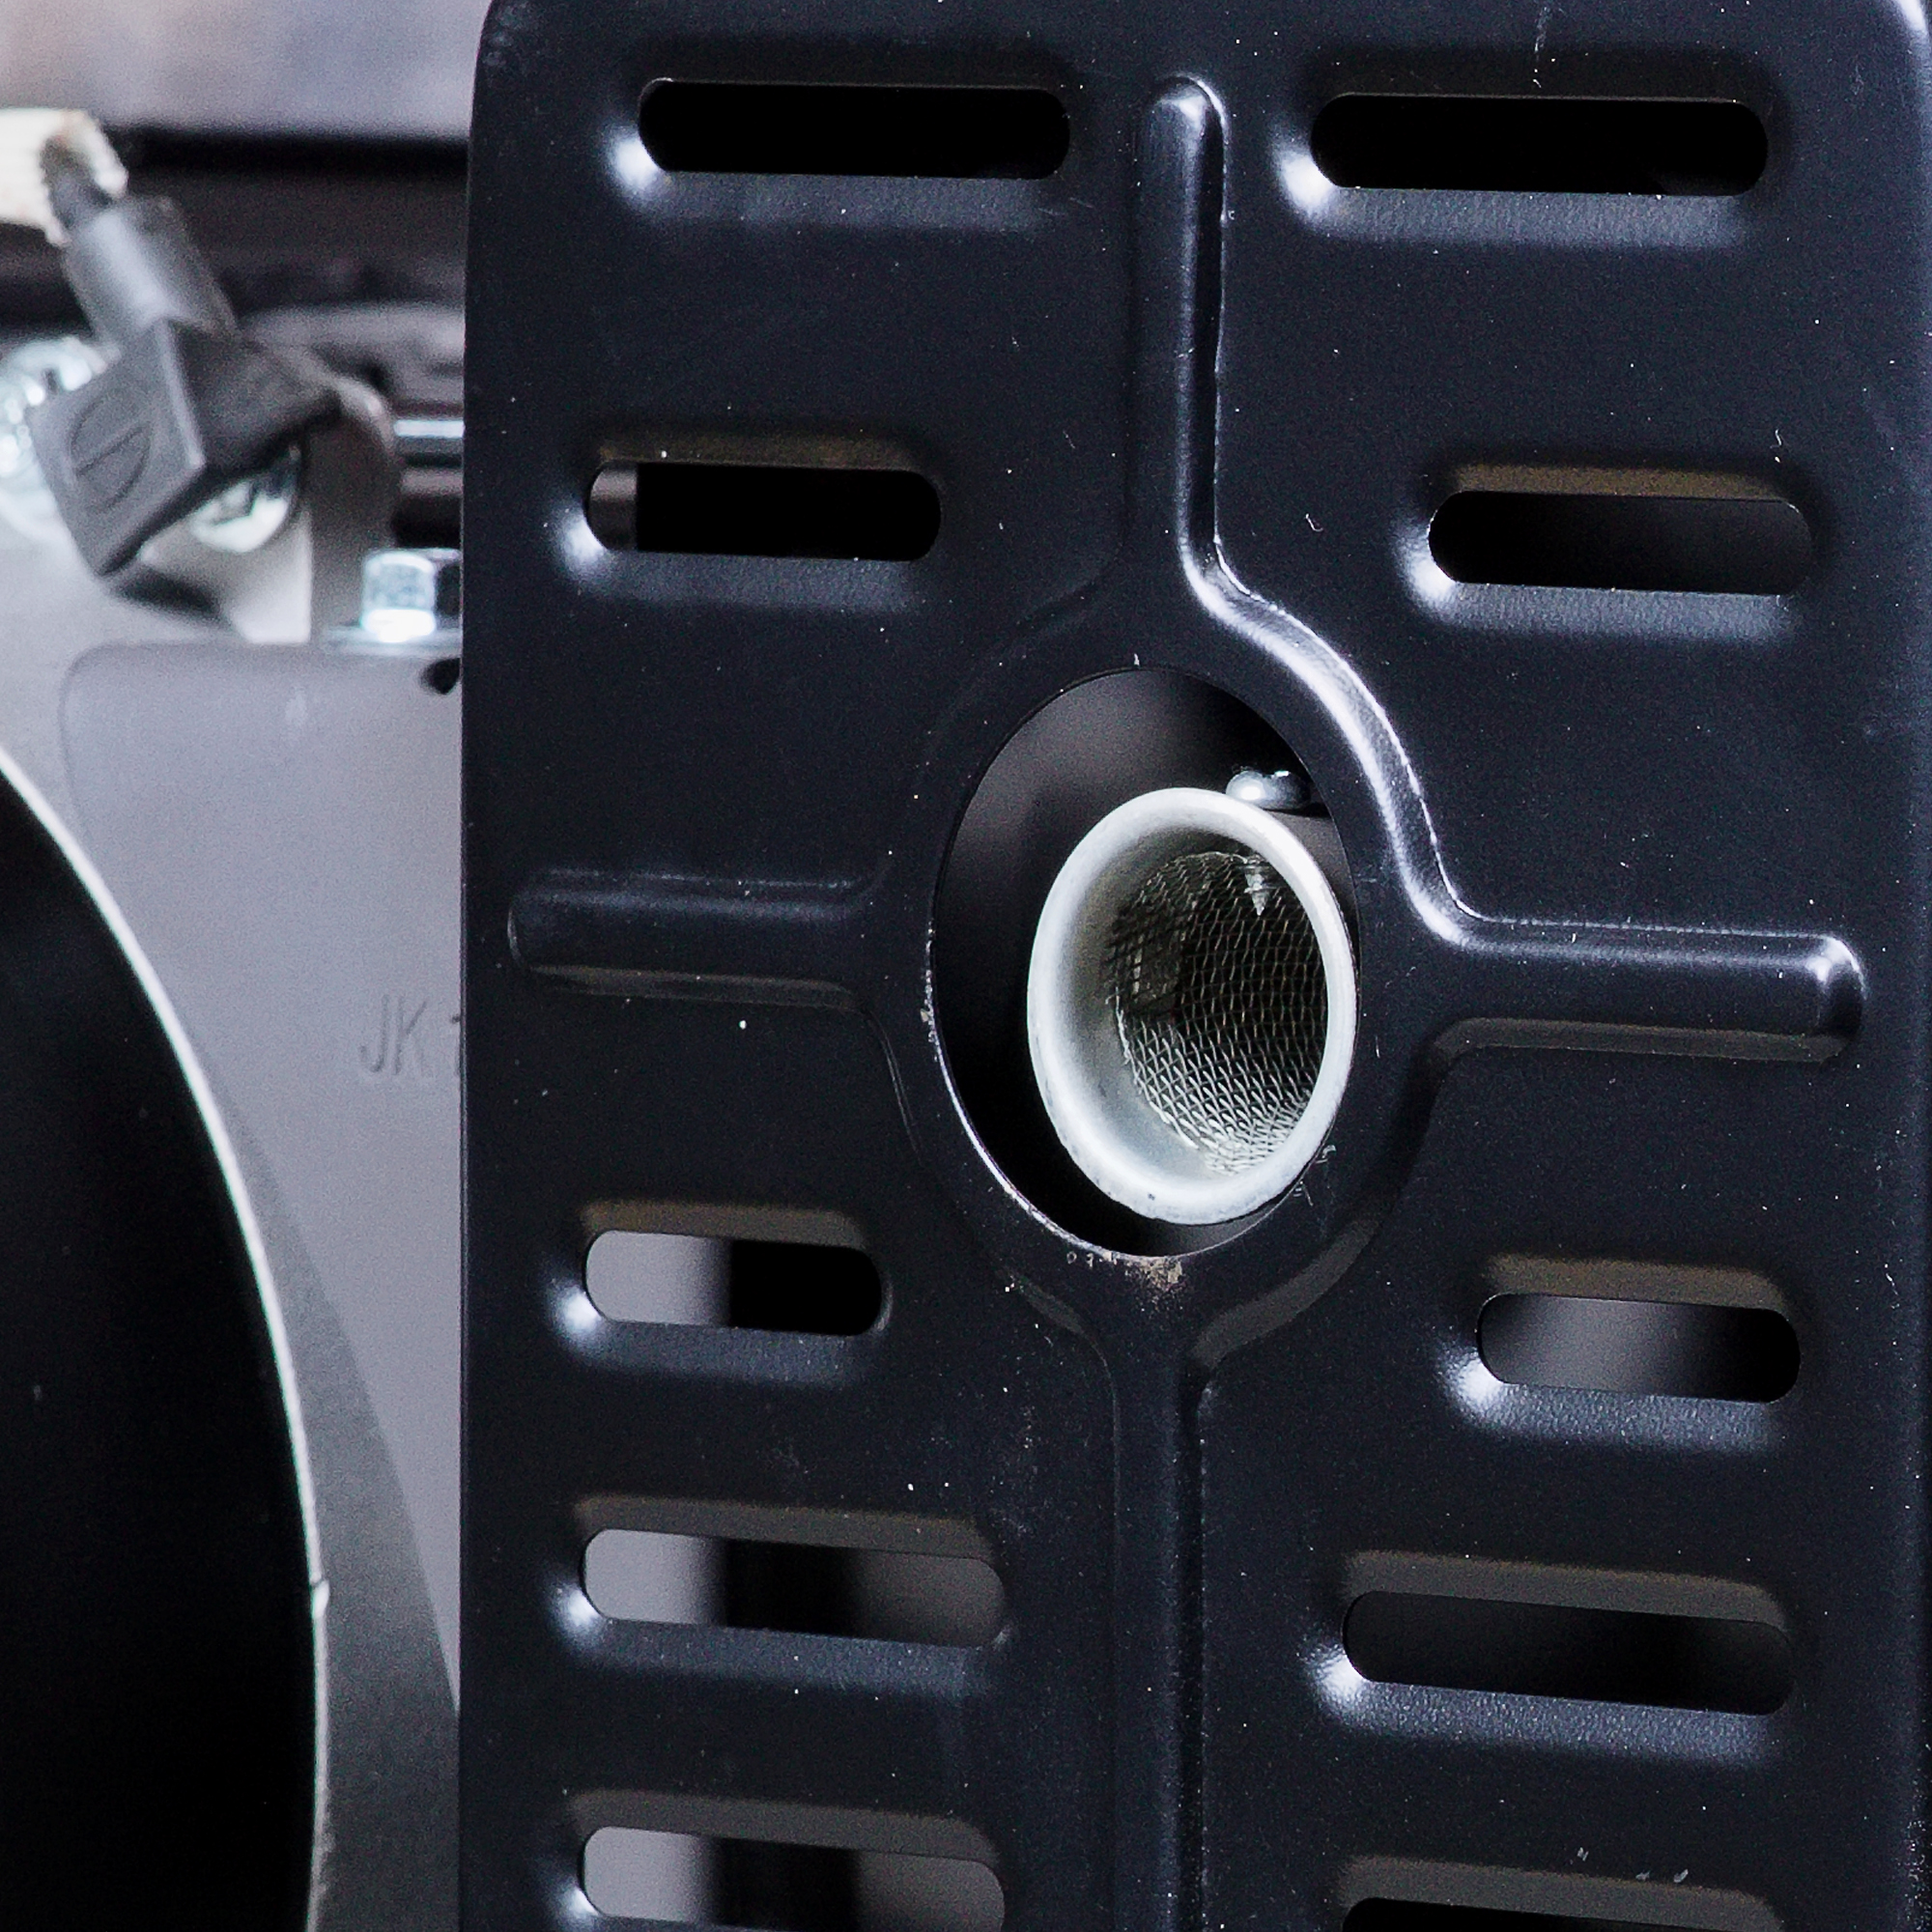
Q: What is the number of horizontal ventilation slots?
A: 10